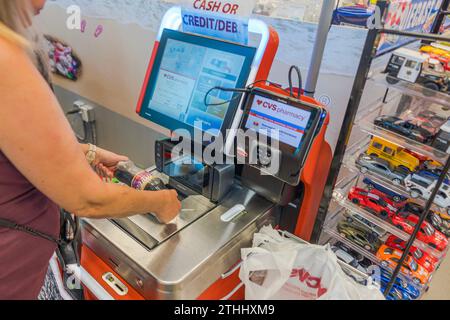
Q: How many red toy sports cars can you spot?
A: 3